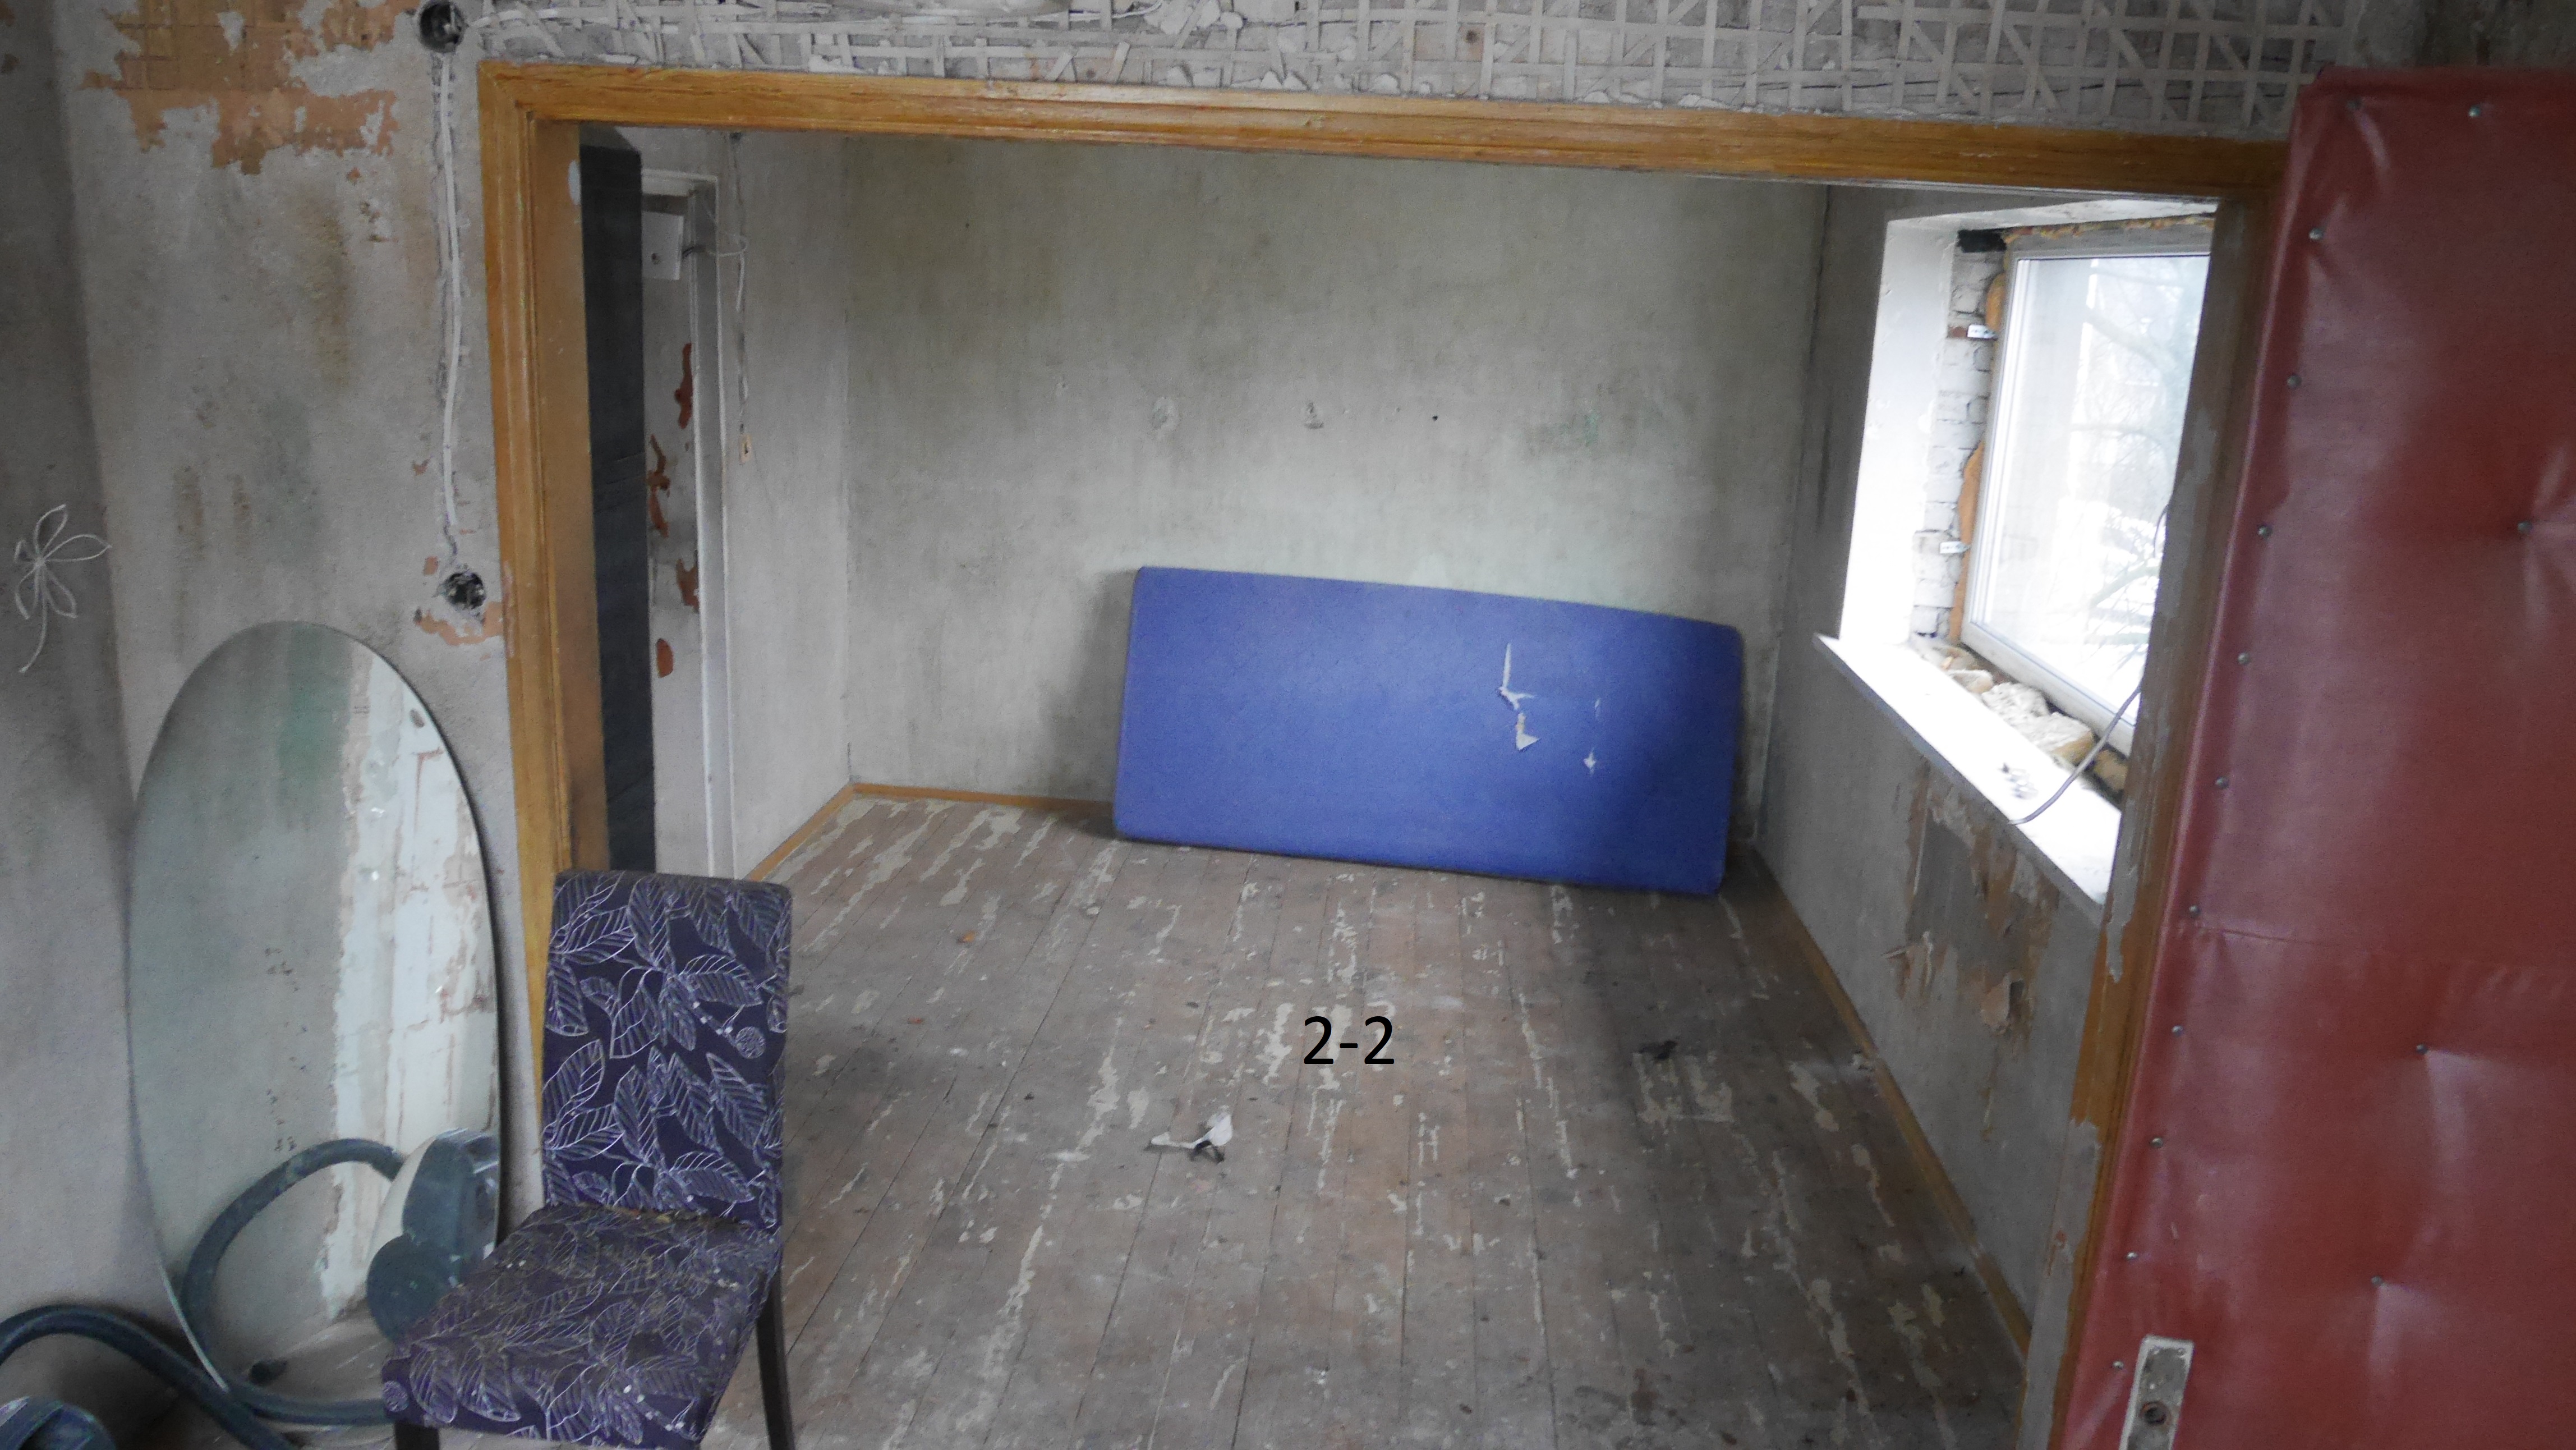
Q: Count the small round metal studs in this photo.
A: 15